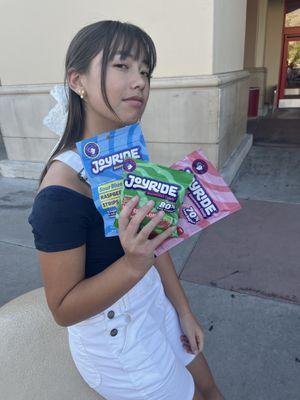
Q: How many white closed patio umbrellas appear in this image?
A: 0